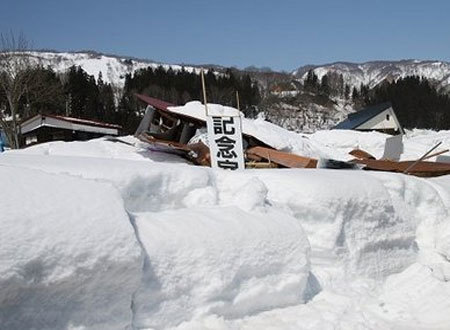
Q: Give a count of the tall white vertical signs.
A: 1